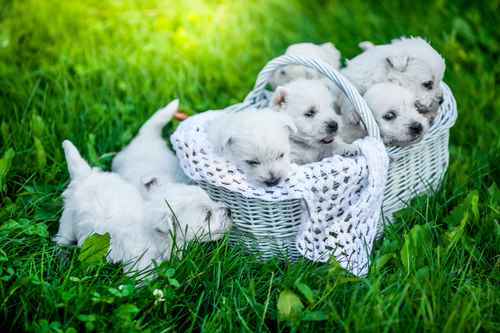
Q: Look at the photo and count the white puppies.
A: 7